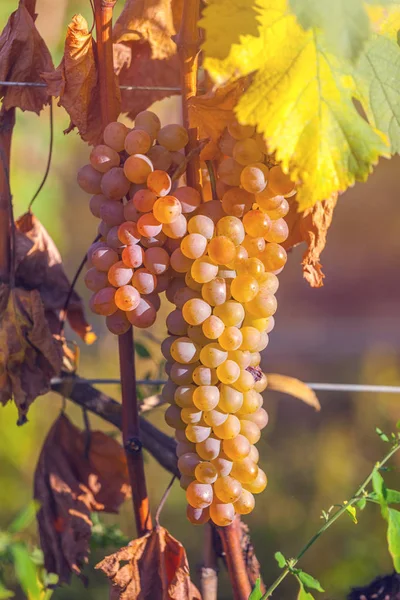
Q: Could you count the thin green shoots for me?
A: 1